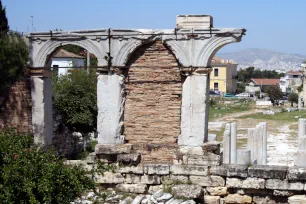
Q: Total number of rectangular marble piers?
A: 3